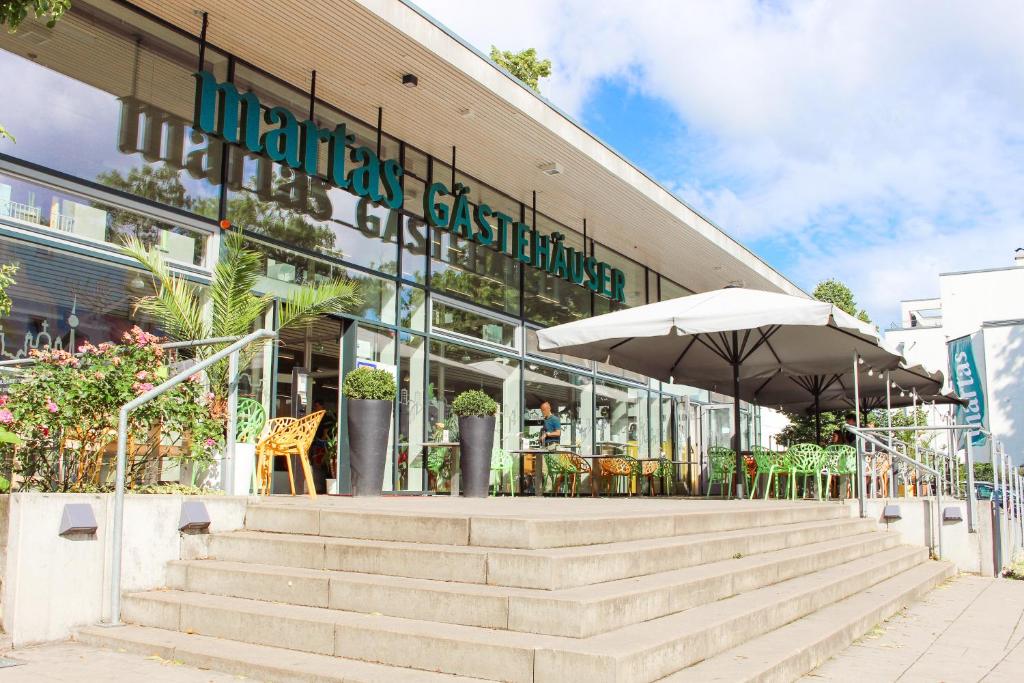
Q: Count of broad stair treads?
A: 5